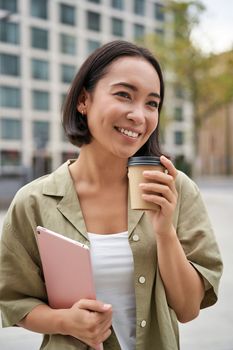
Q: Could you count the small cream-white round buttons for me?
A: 3